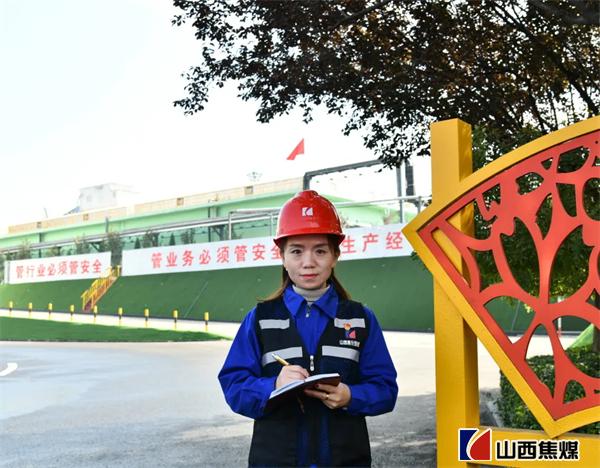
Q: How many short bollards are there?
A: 9